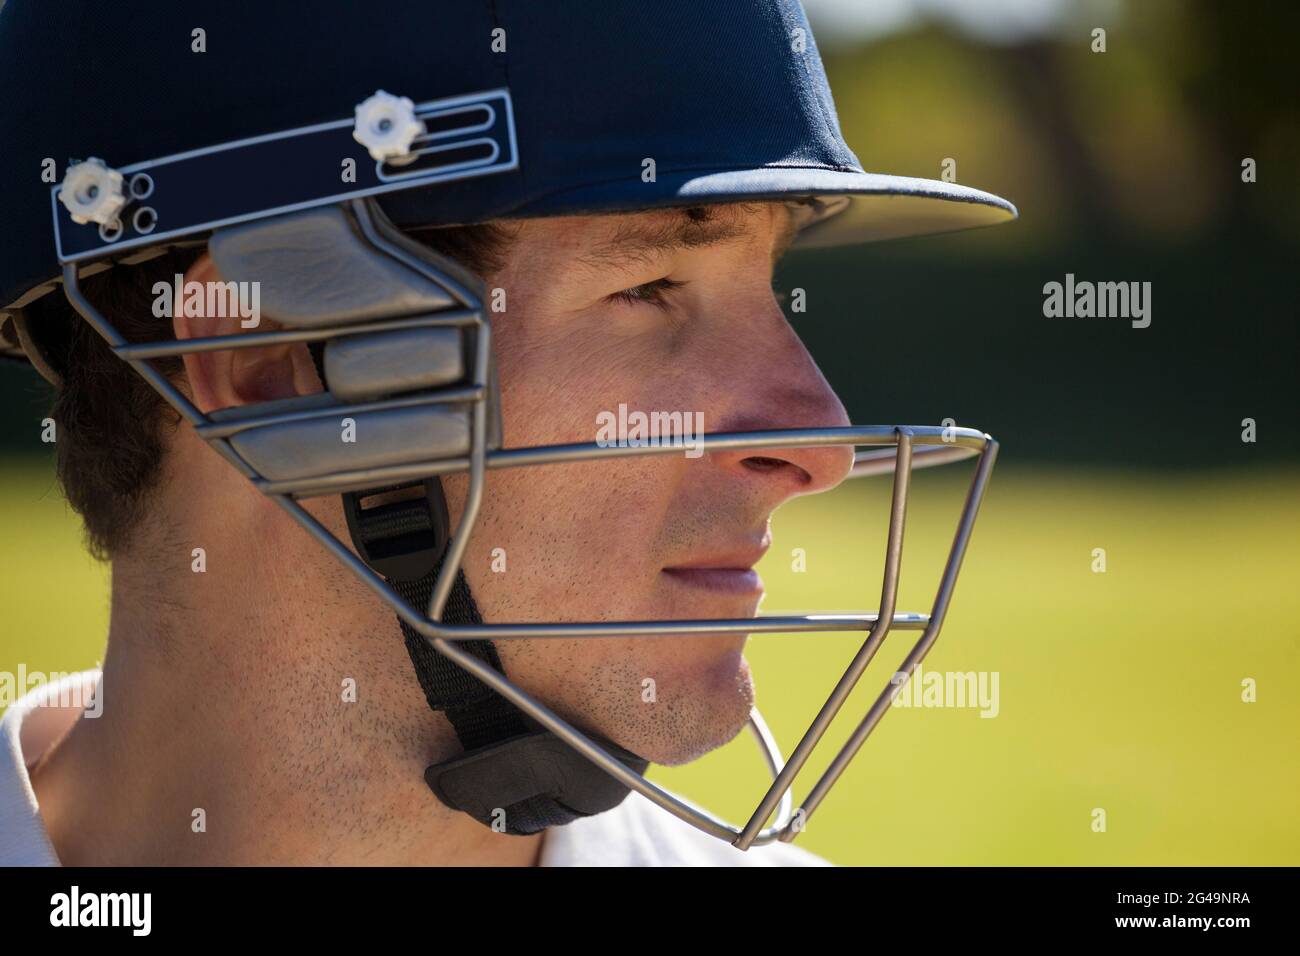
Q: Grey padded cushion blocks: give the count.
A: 3